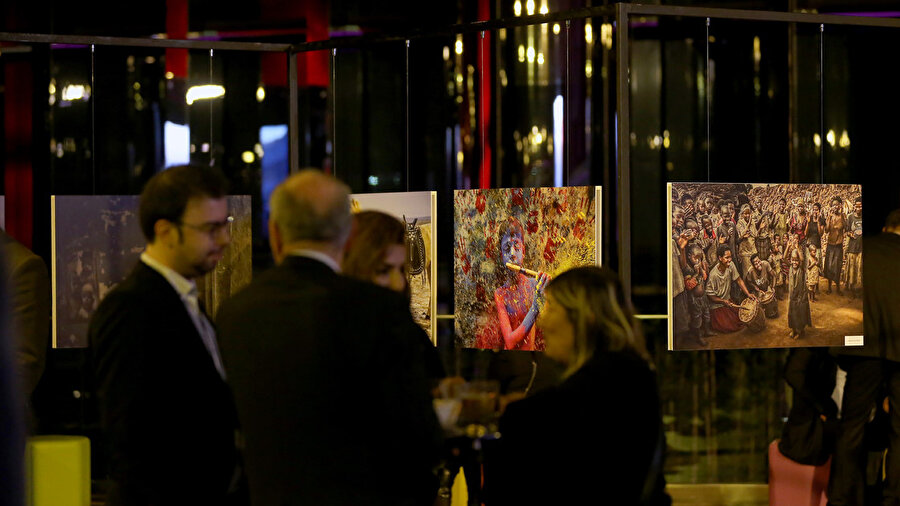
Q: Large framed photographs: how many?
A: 4